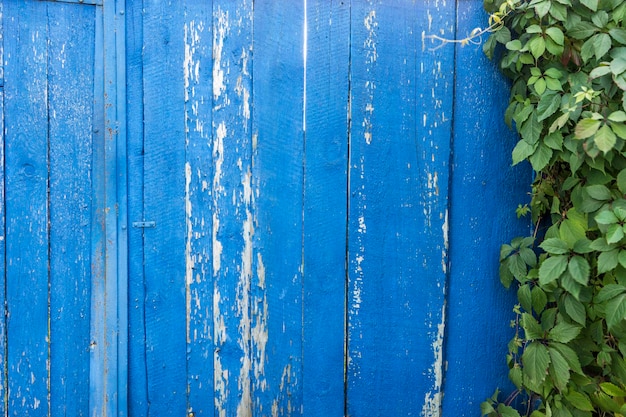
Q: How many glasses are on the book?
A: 0